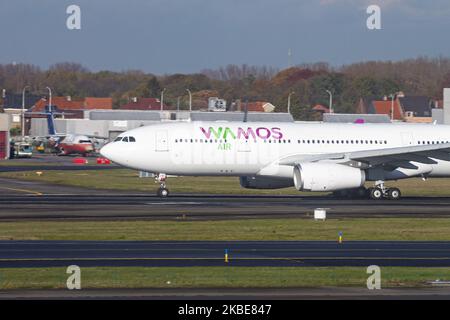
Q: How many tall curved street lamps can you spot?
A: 6